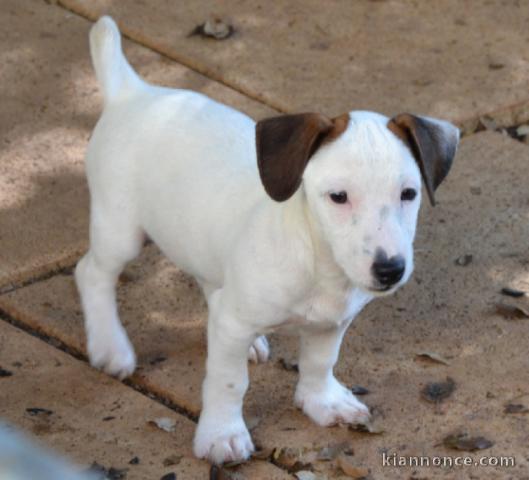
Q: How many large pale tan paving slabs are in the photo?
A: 4